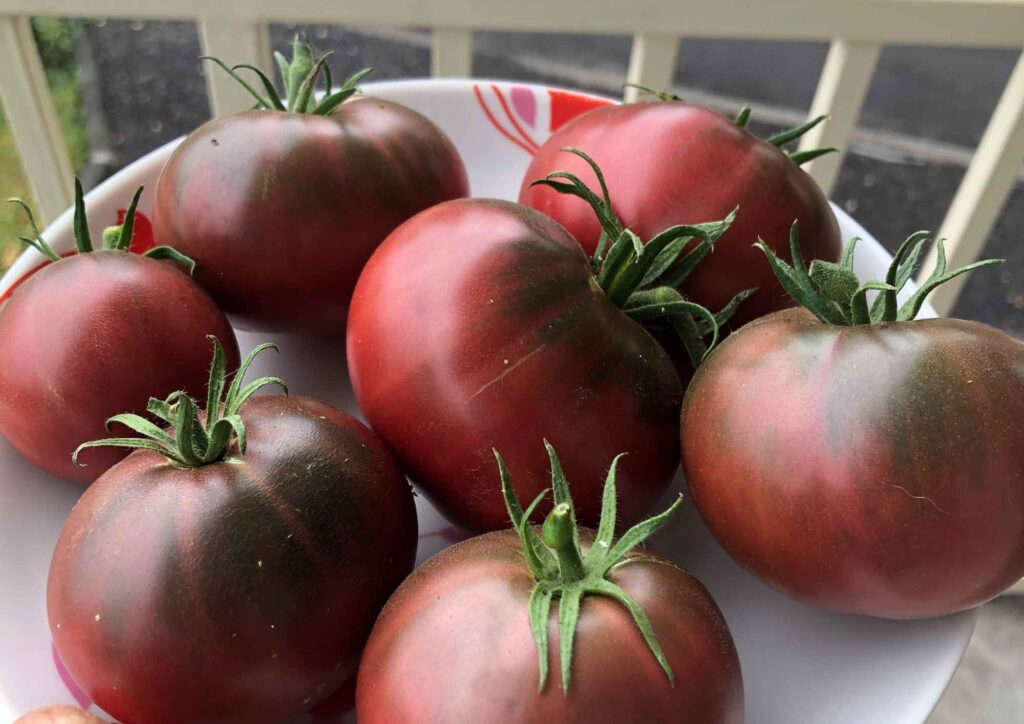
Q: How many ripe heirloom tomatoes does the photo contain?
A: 7